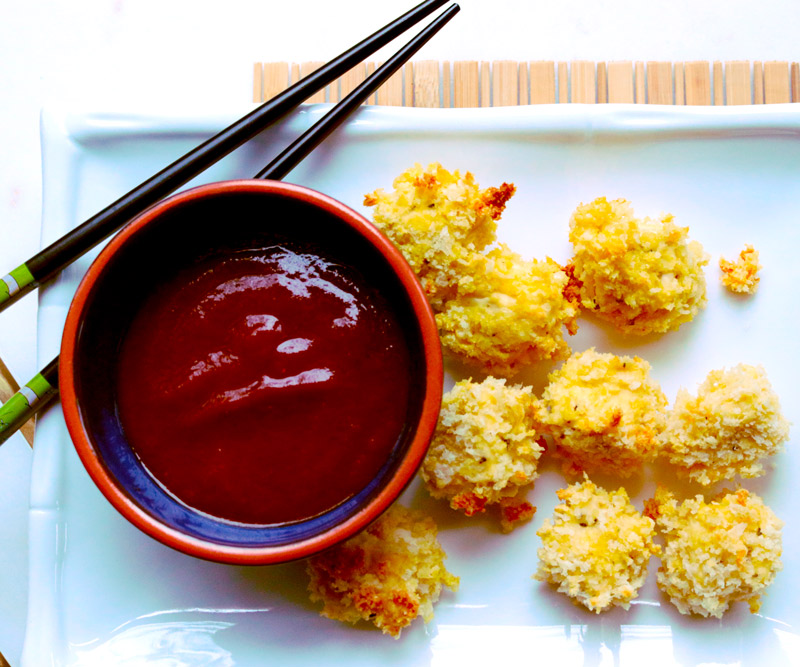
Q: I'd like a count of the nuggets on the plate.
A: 9